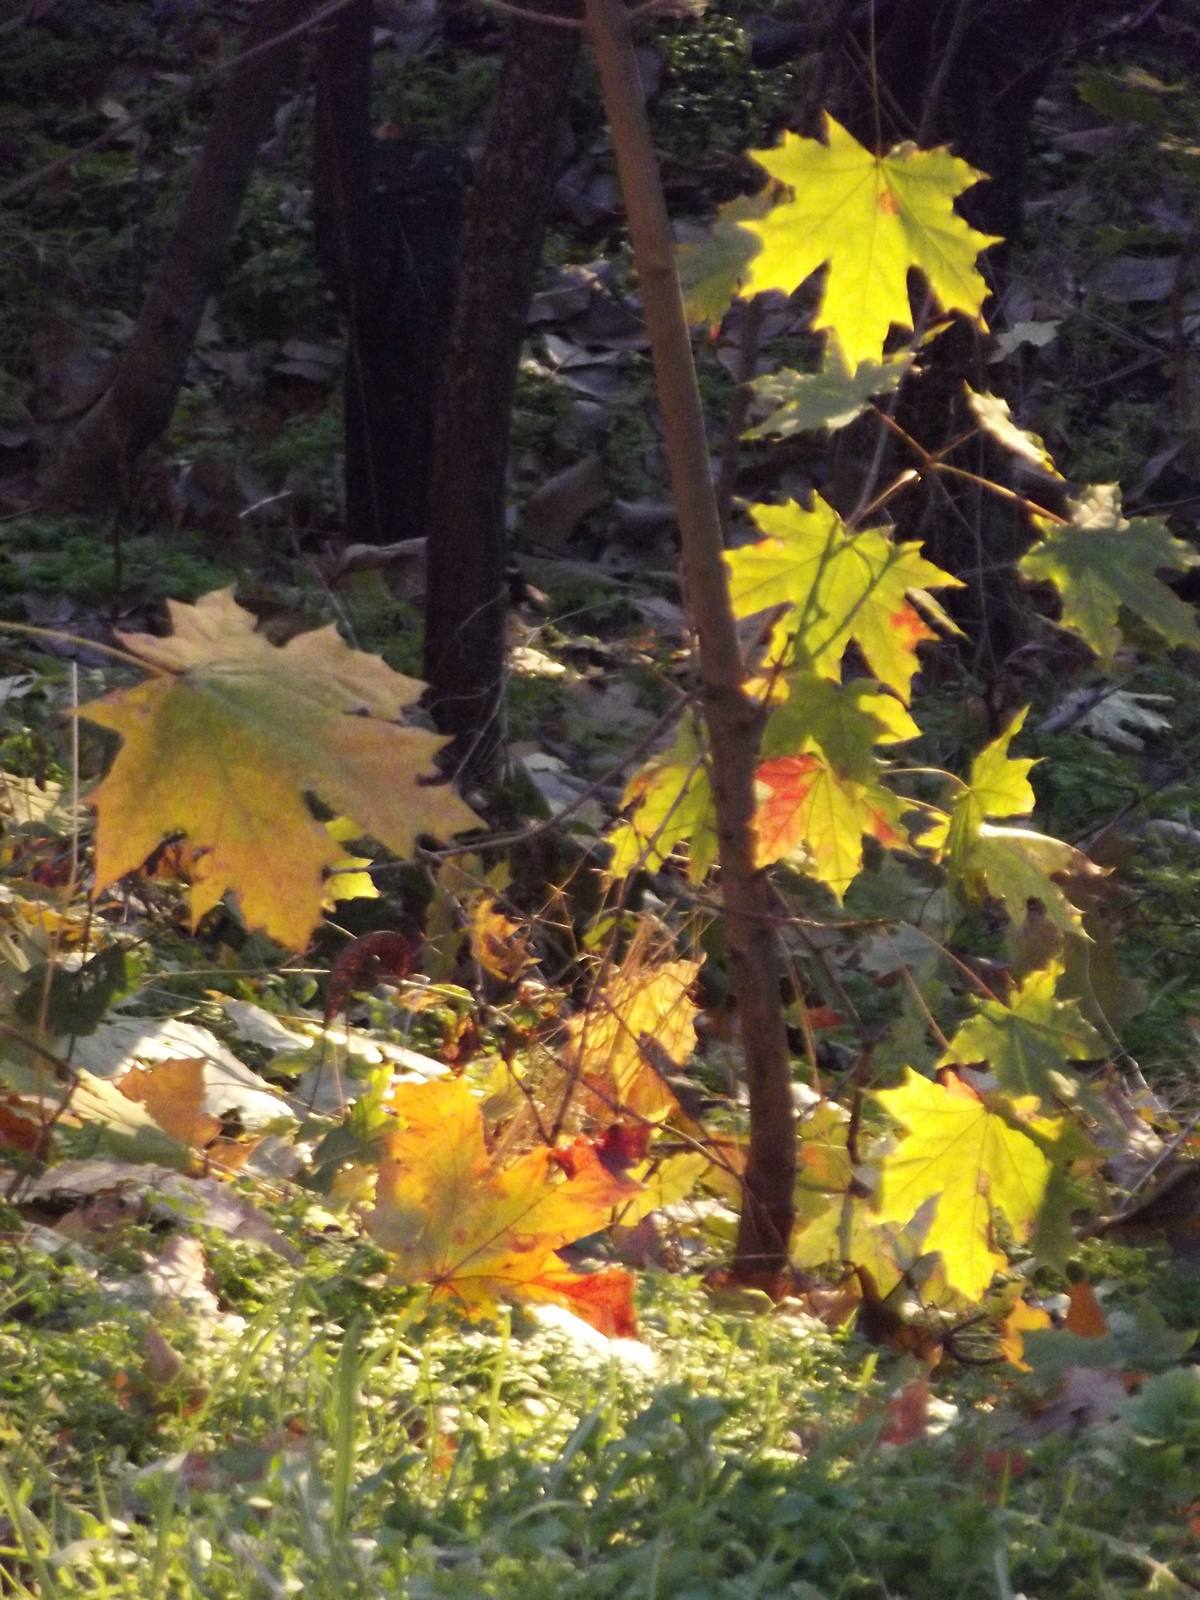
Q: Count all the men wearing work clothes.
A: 0